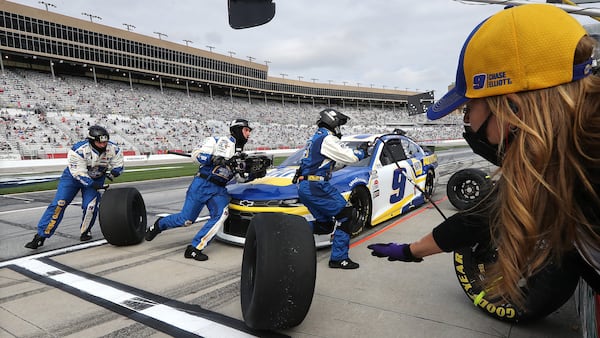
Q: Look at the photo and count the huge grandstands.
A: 1